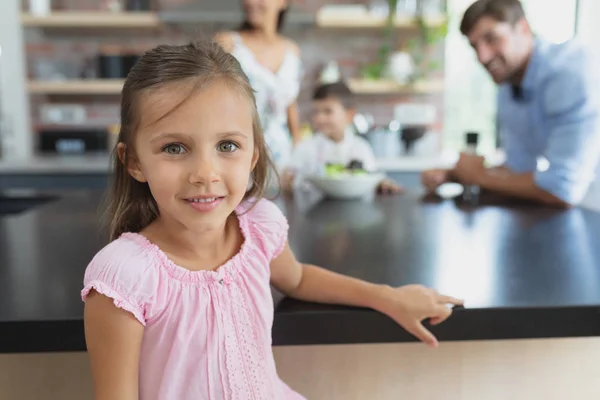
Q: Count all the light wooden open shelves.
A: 4